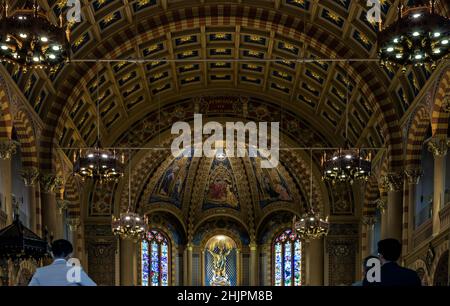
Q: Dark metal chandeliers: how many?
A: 6